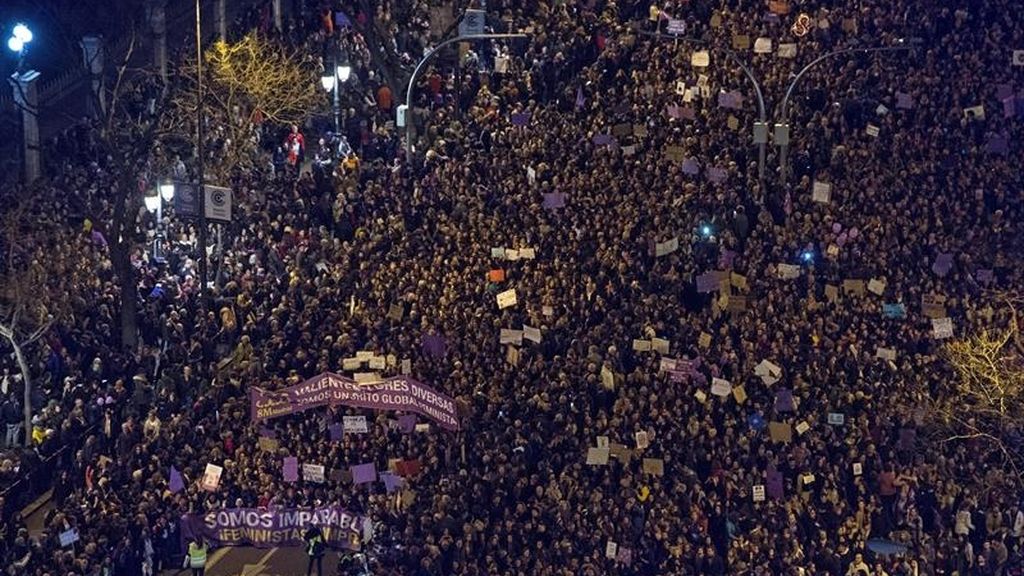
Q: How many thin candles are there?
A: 0